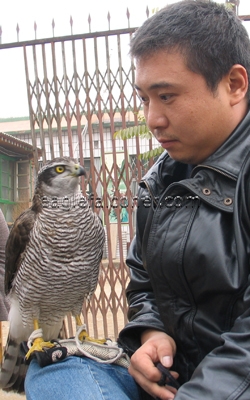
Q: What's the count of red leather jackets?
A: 0